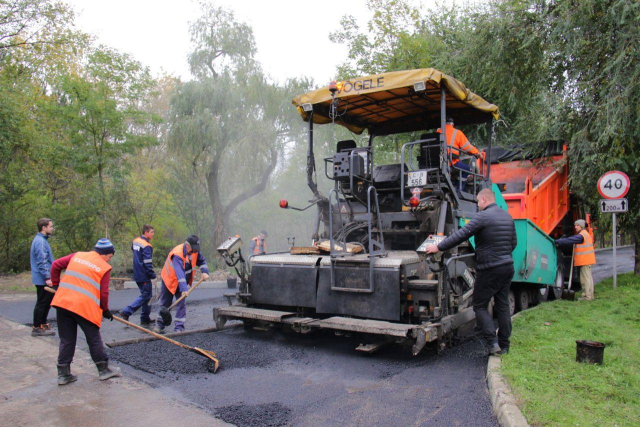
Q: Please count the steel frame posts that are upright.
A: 4